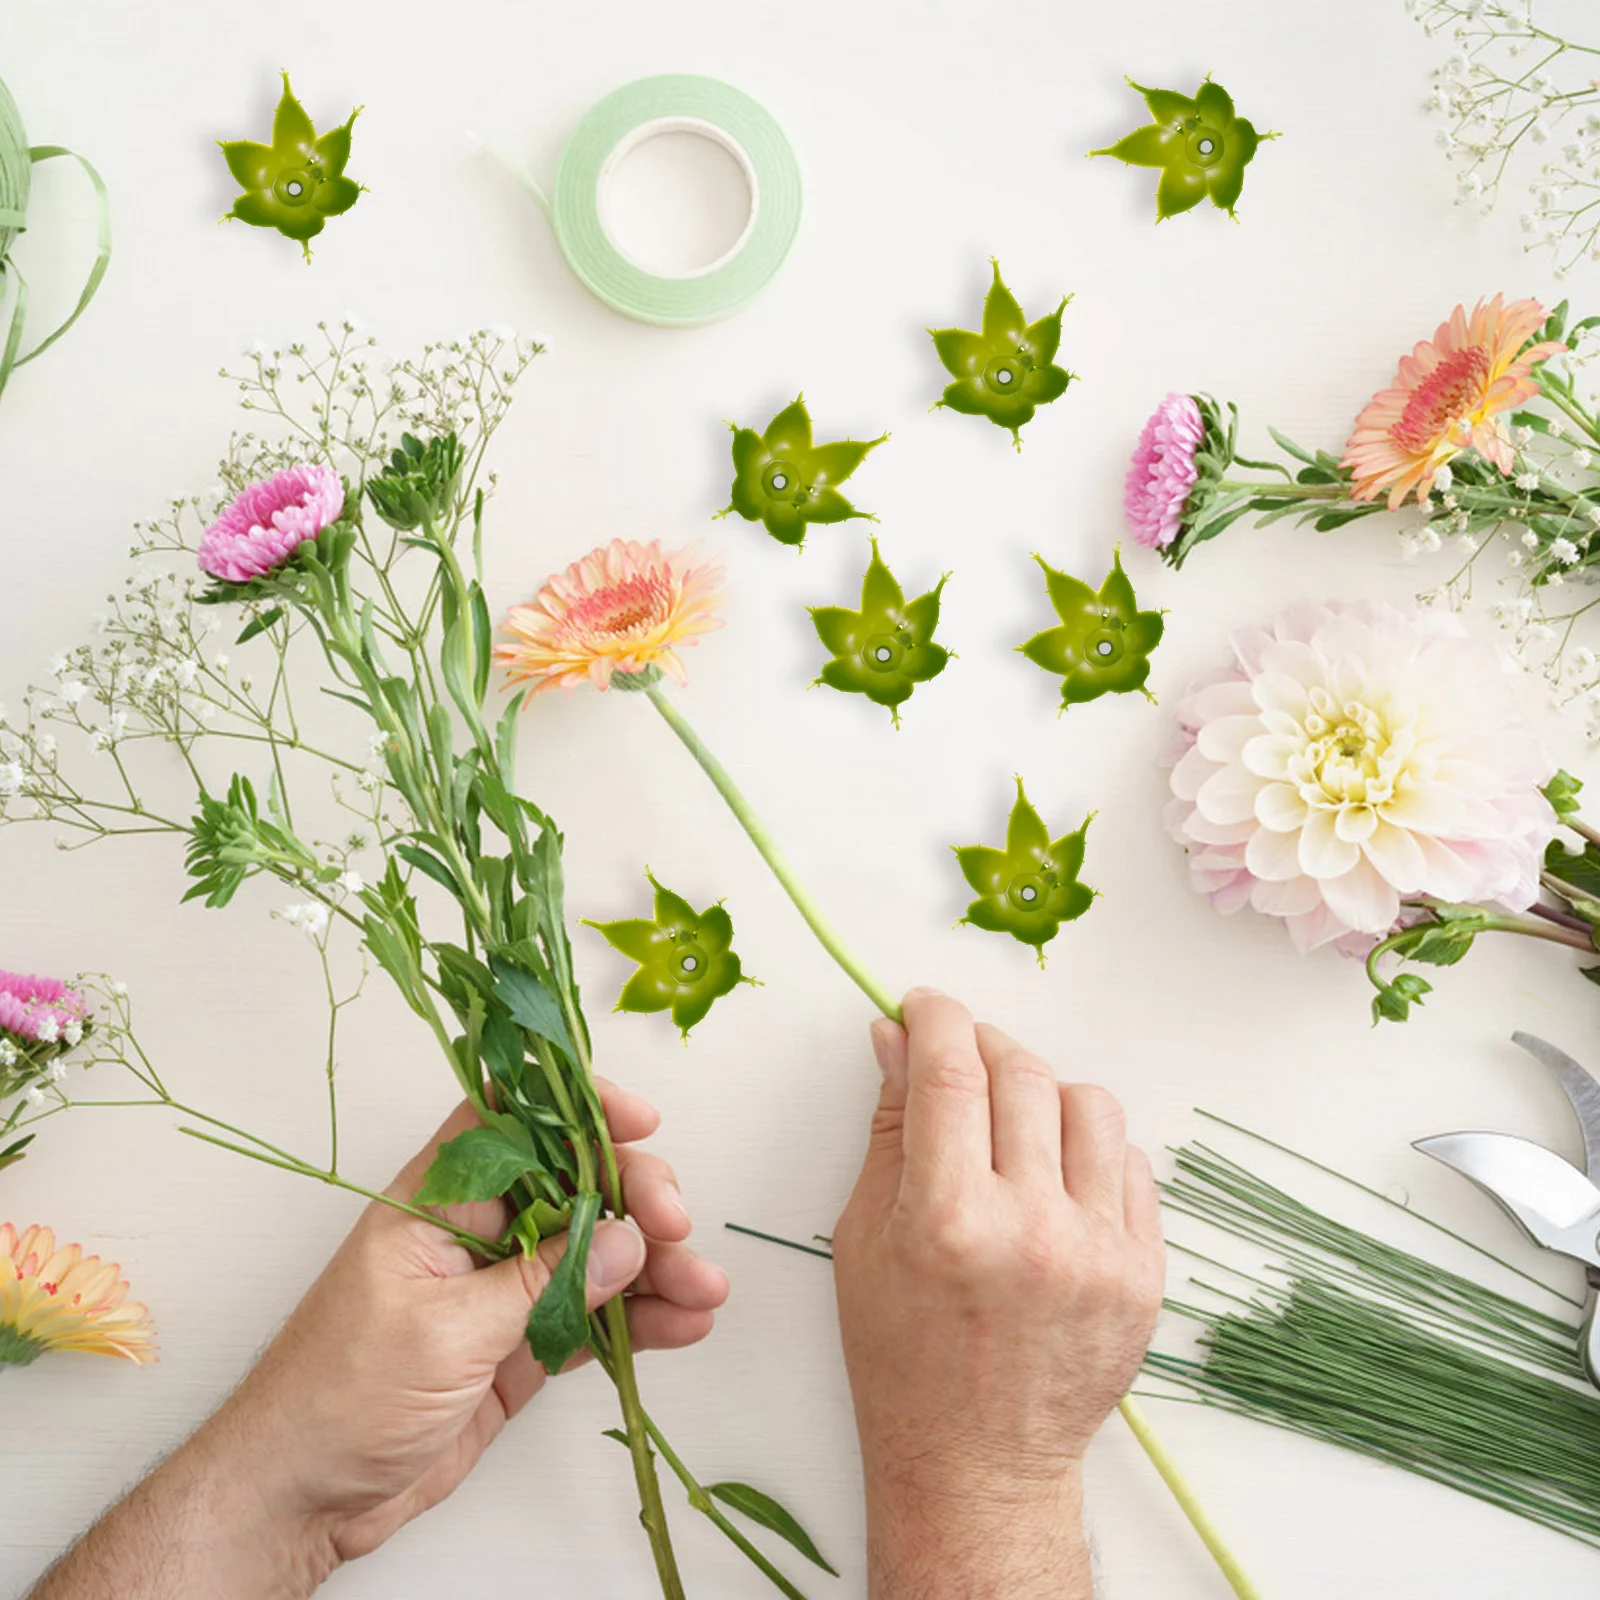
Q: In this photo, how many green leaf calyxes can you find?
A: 8